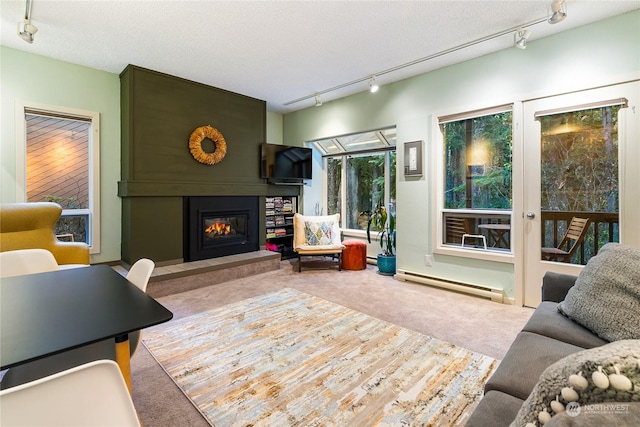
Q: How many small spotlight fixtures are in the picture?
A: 5